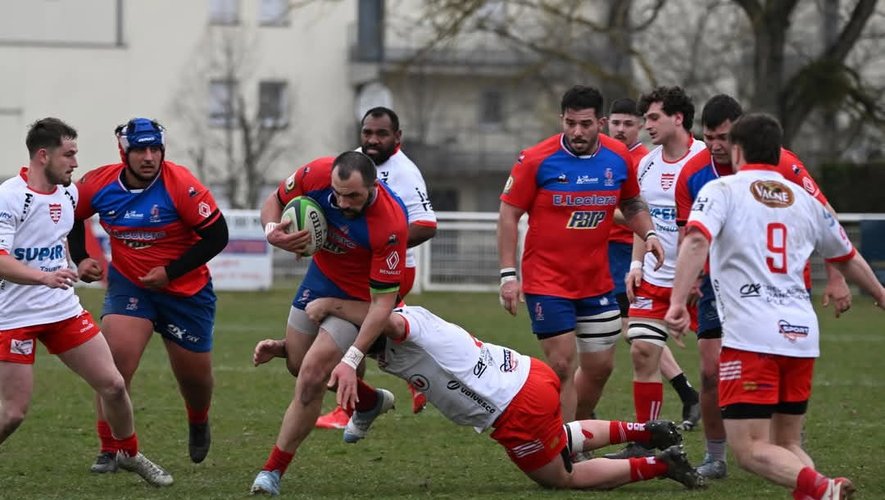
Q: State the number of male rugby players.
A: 10